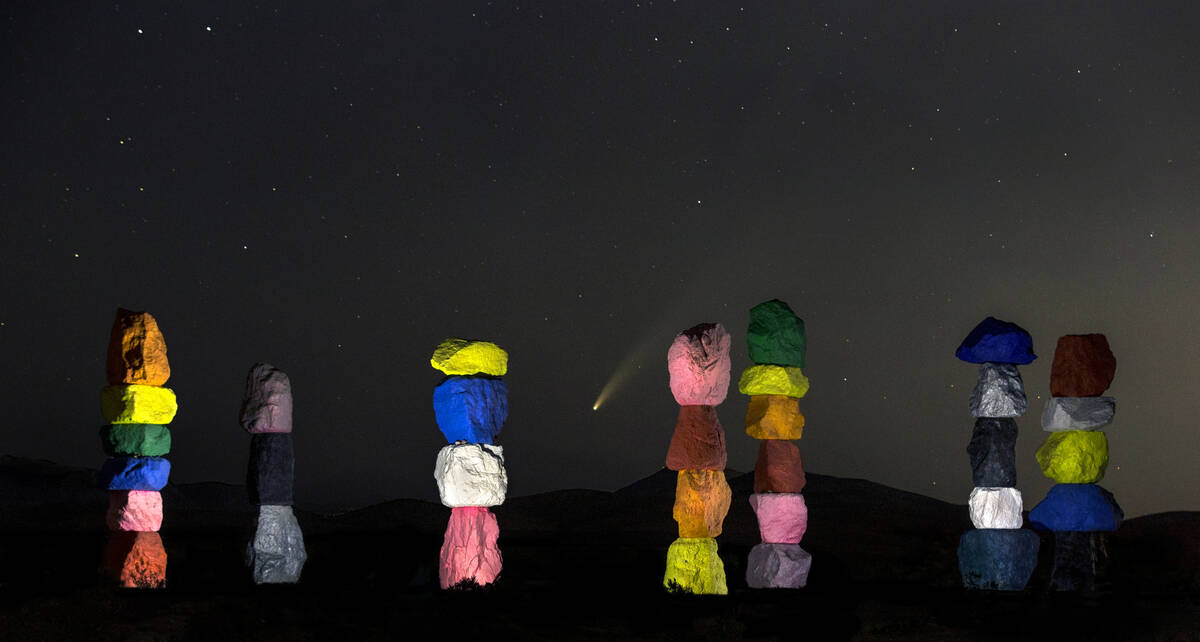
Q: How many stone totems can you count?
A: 7